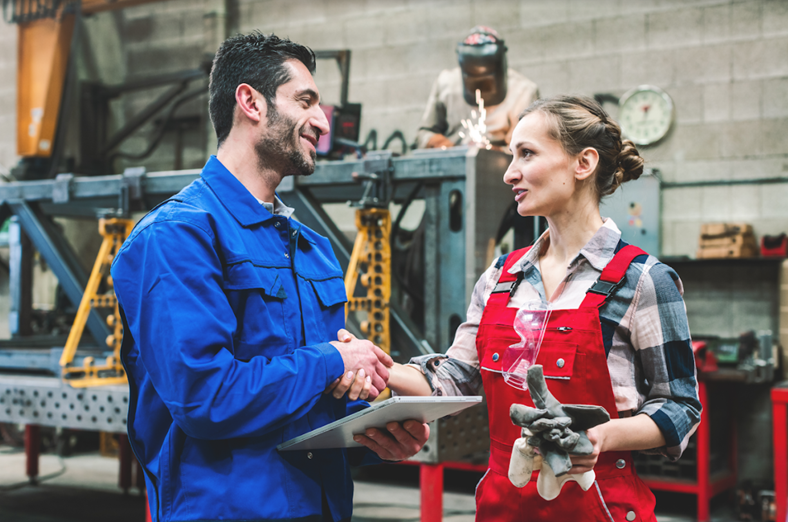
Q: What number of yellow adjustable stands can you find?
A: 2